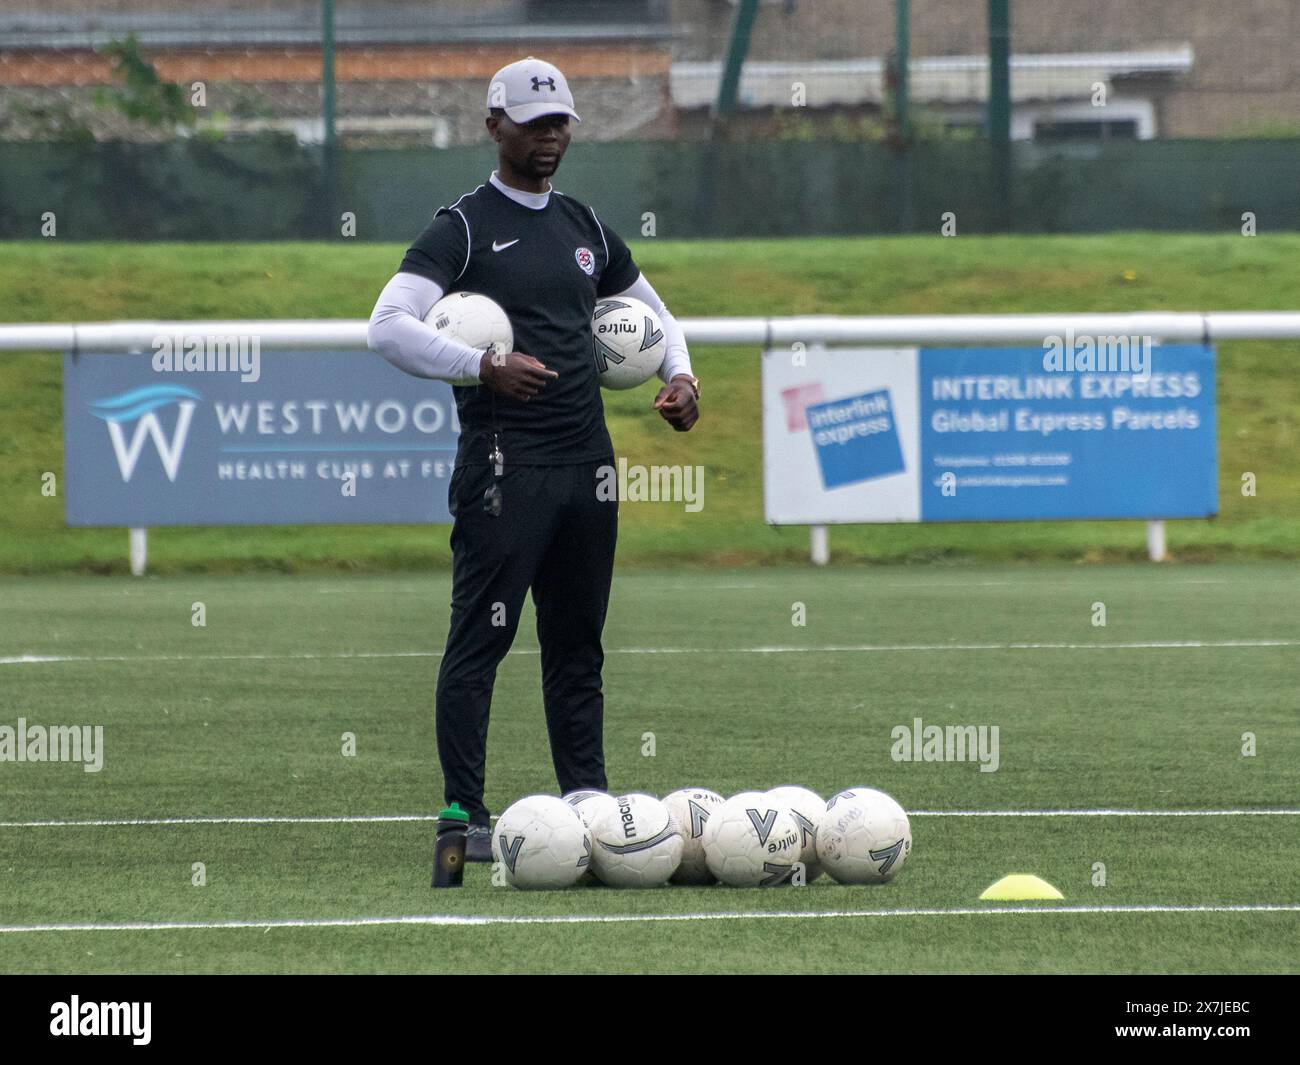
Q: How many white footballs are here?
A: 9